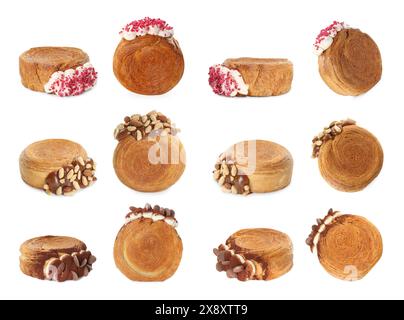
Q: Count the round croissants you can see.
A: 12